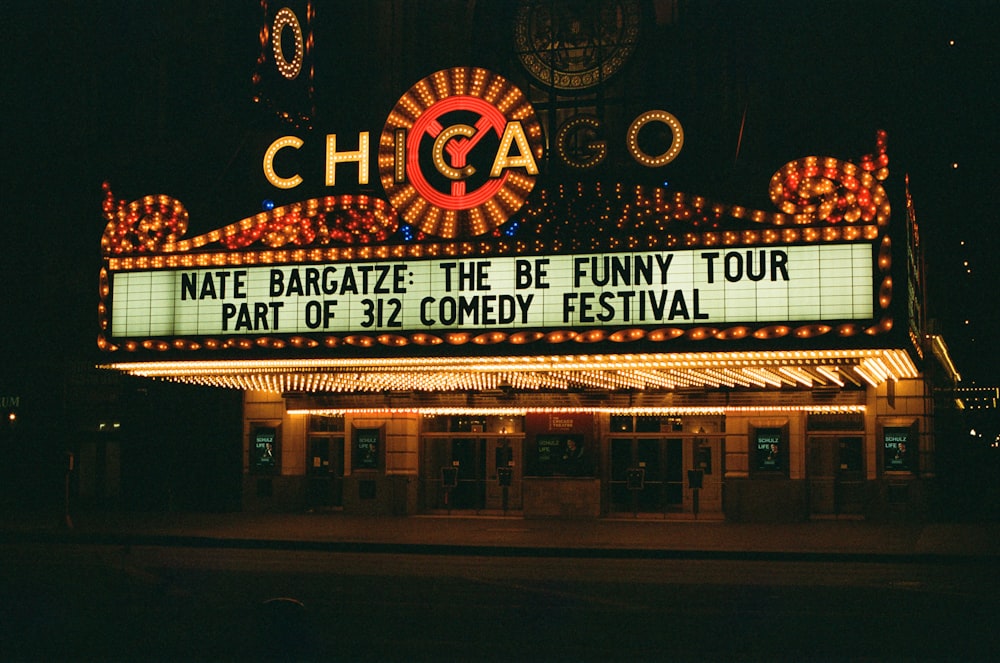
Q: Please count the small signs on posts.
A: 4